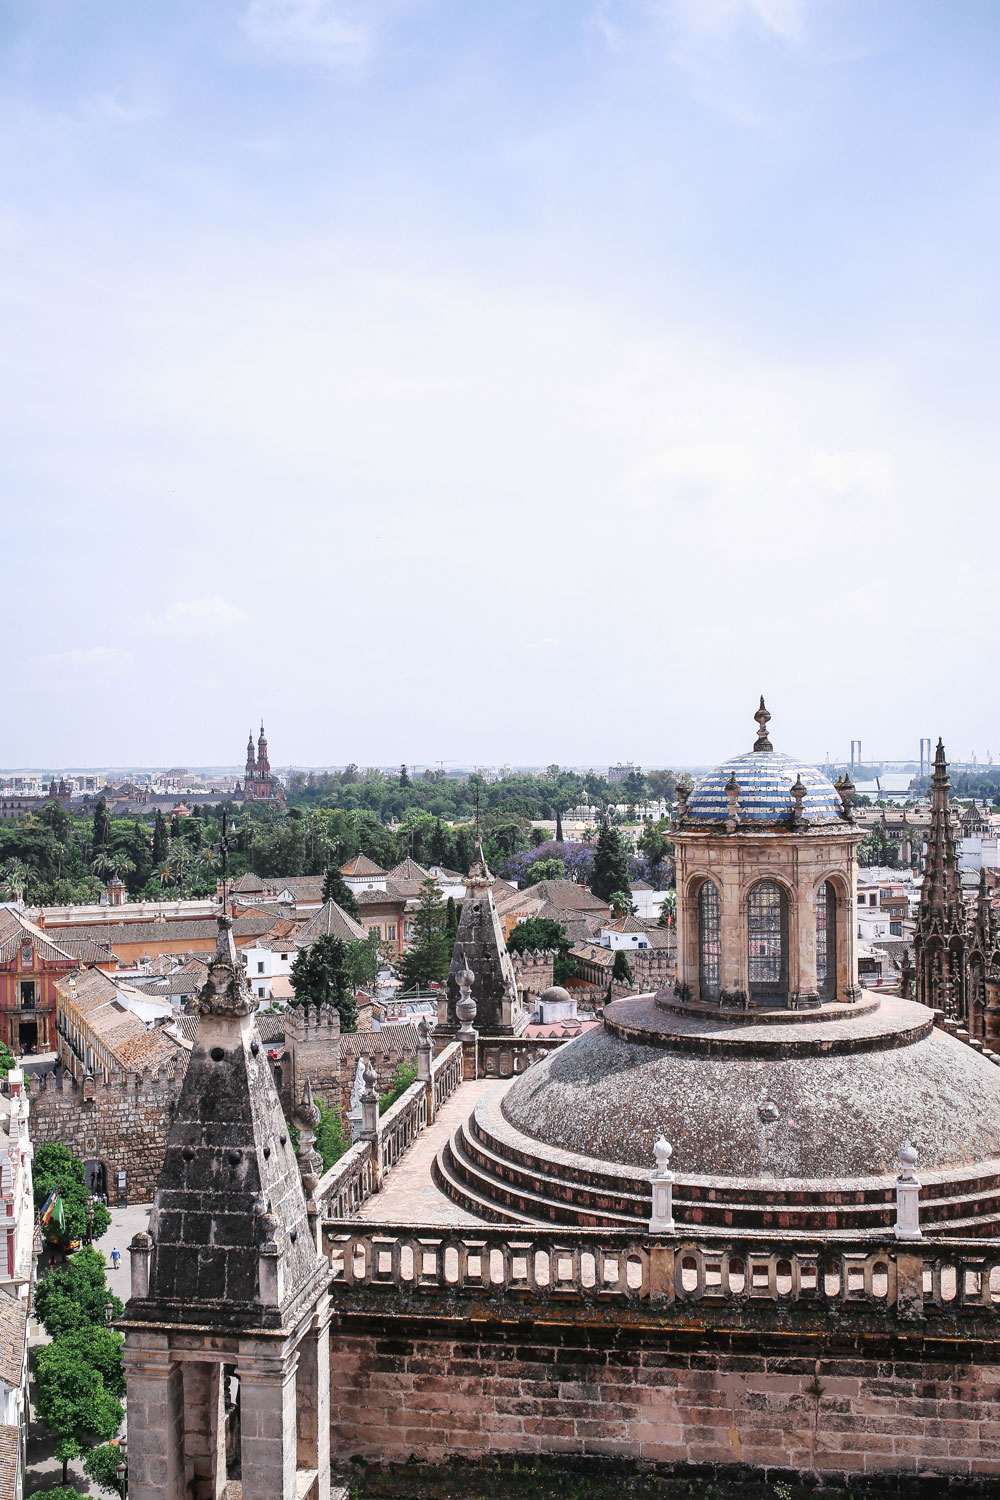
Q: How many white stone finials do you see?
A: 2